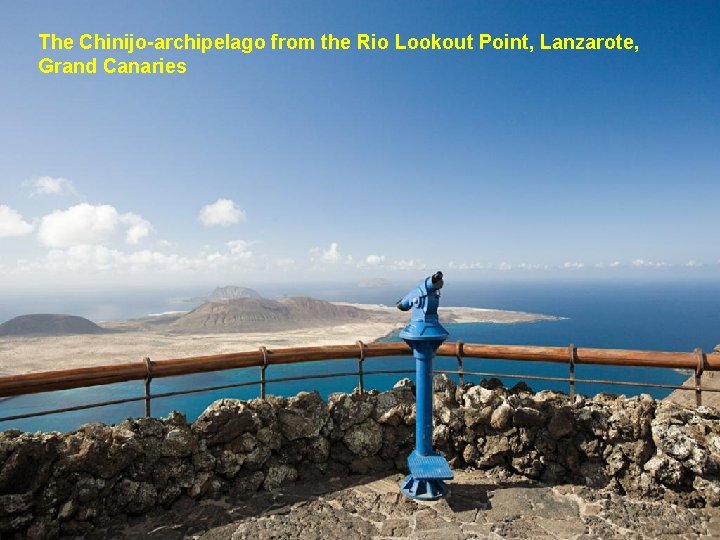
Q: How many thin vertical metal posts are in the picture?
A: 6